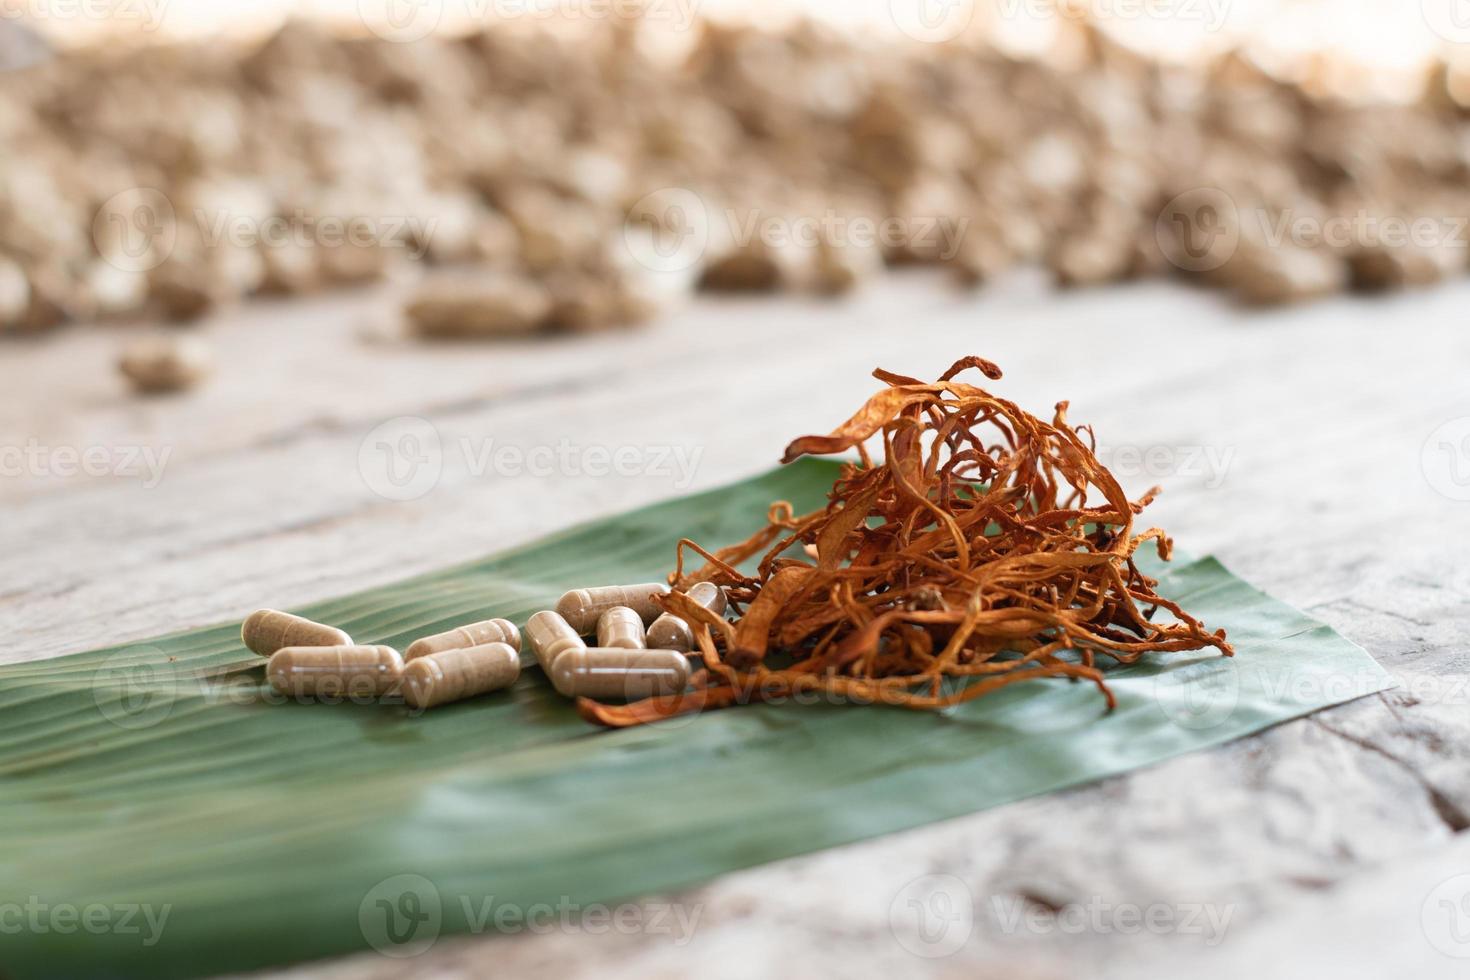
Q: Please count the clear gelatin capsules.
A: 9